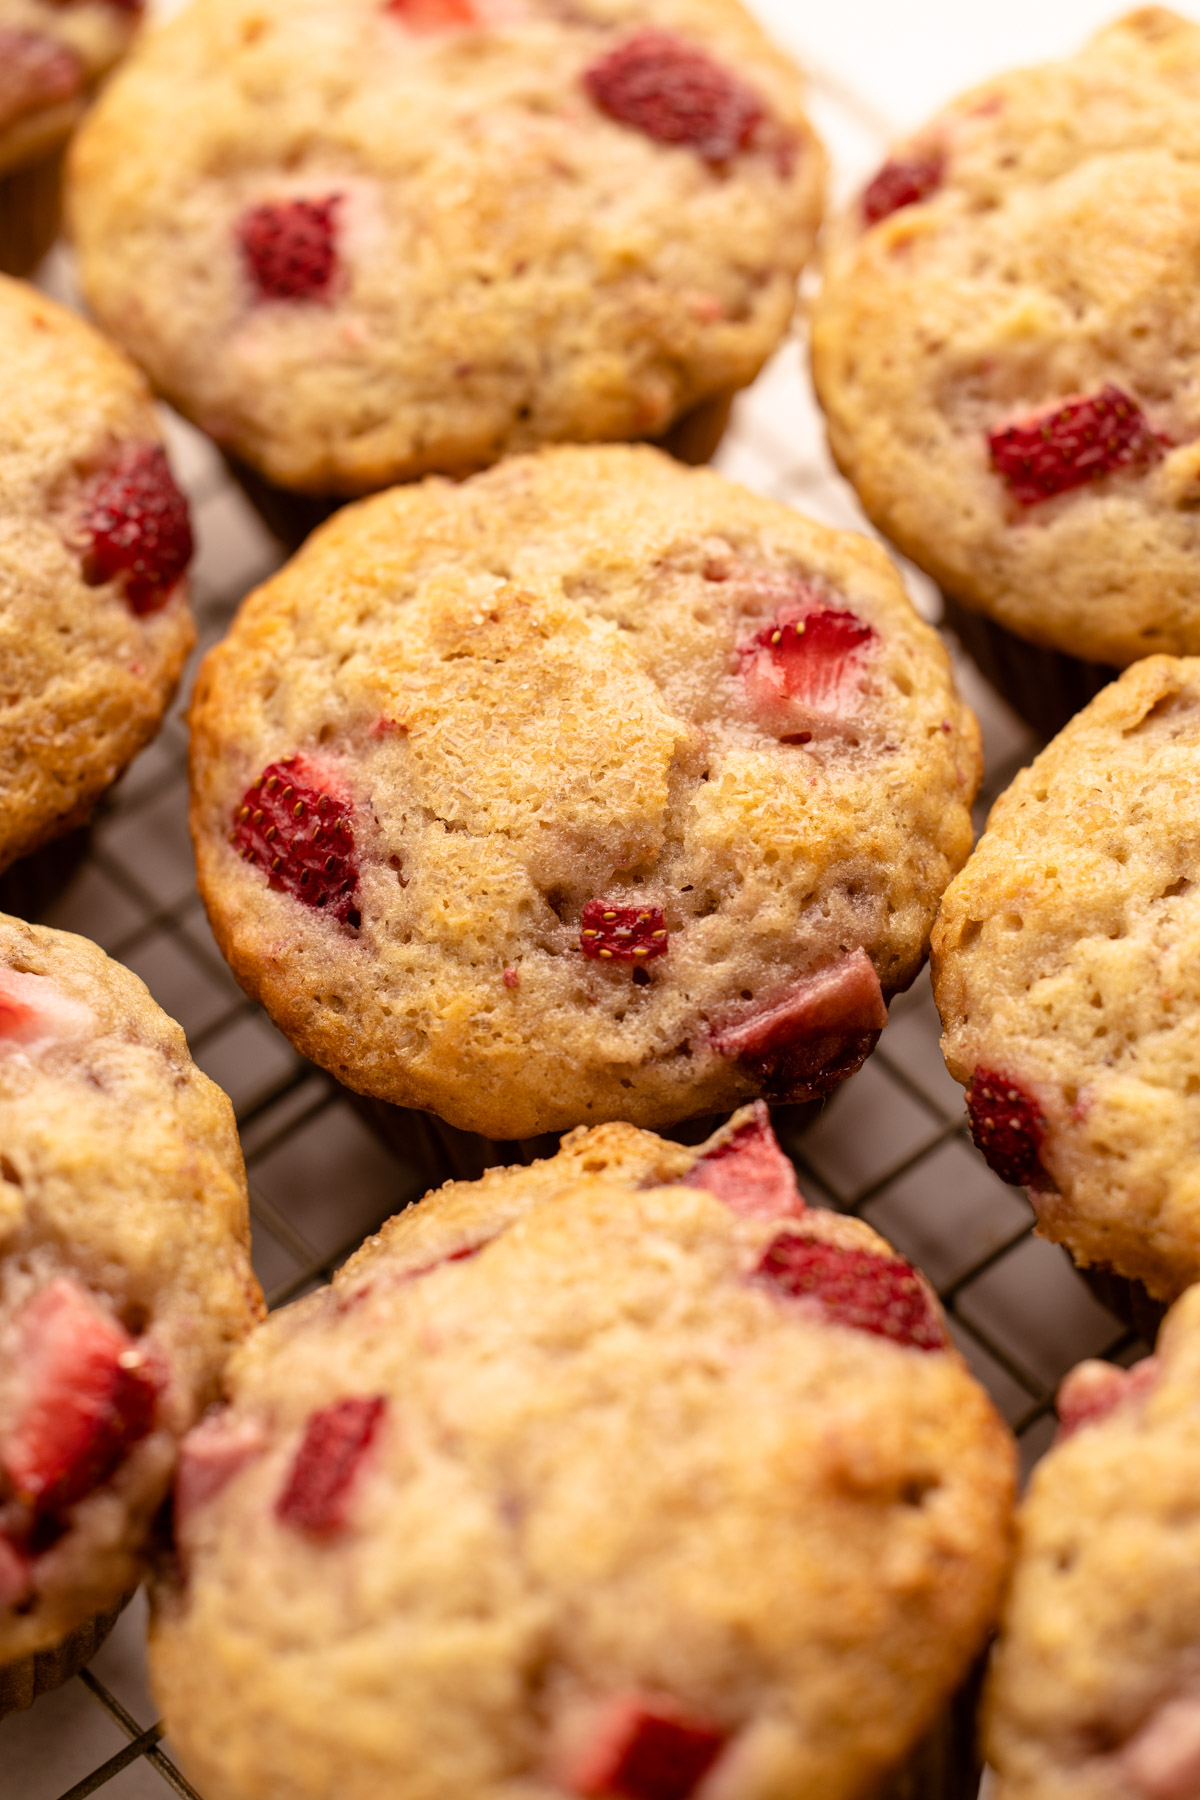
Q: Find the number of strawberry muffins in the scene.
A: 9